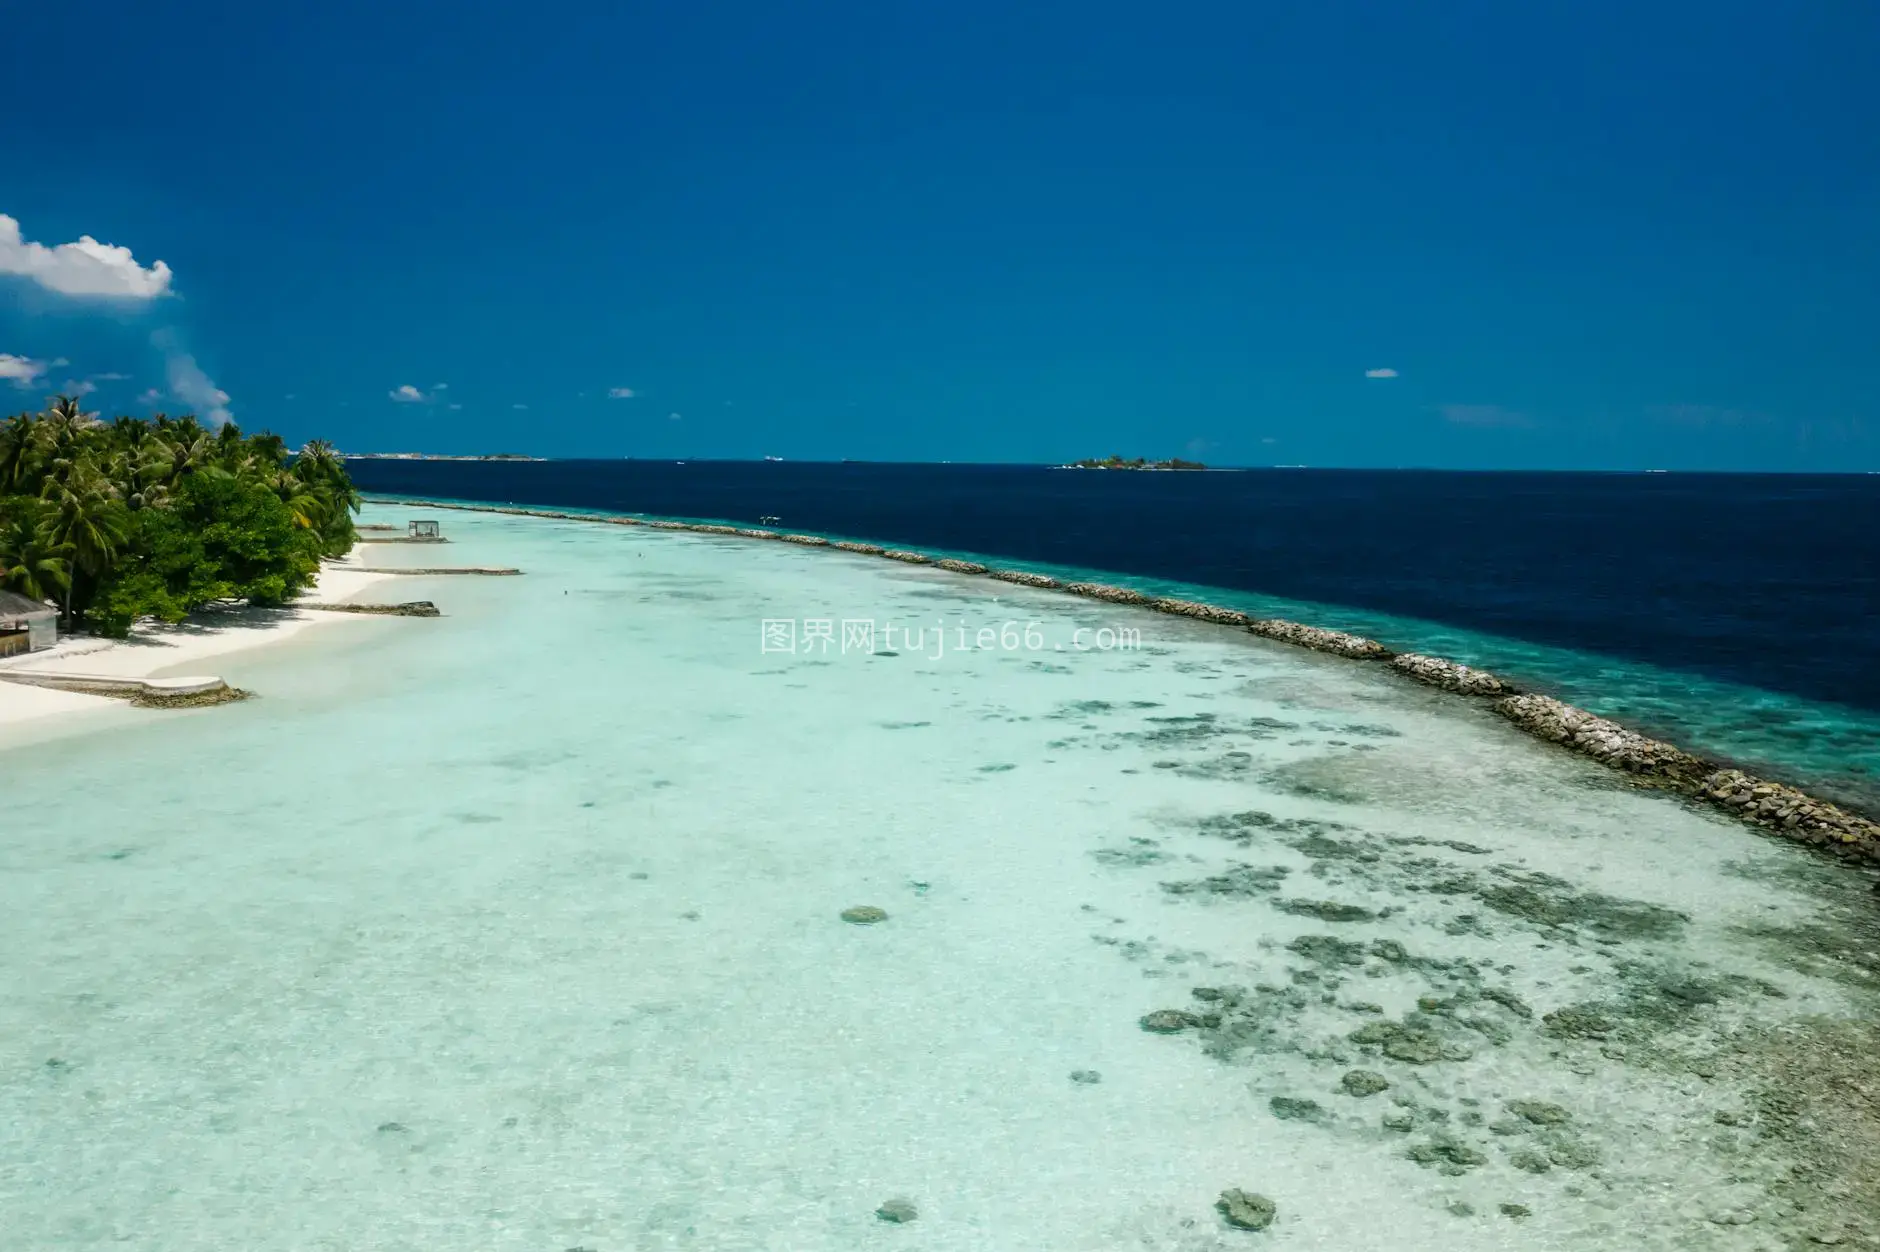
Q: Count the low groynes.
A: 5